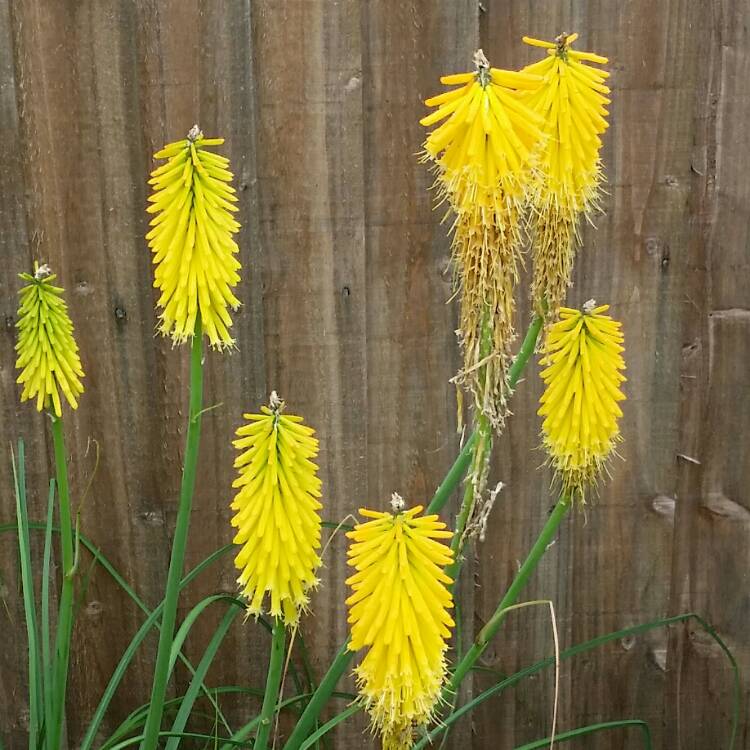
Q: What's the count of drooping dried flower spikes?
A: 2